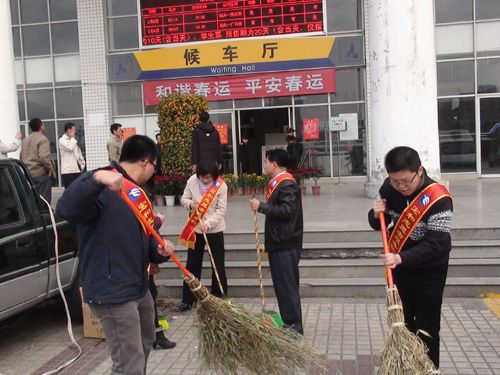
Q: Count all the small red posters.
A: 3